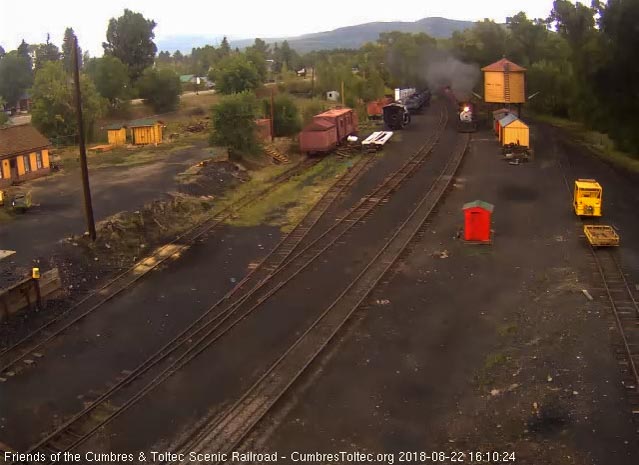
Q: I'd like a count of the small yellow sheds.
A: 3